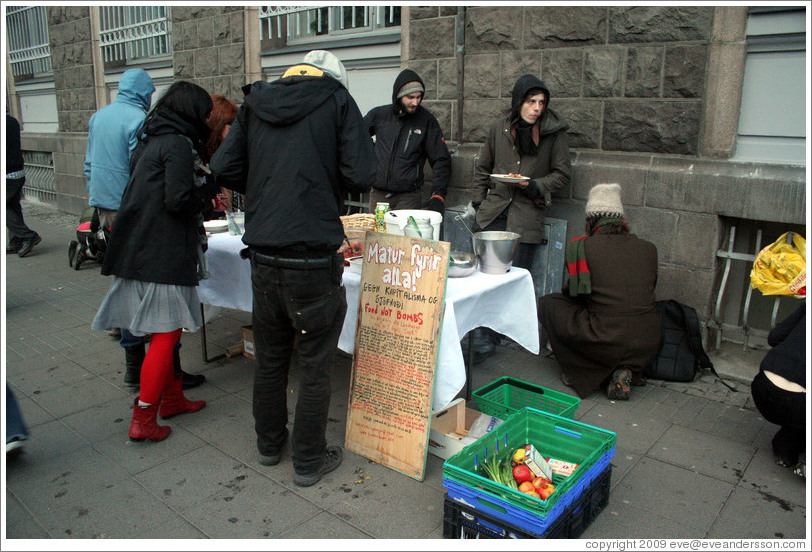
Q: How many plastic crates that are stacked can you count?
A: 3